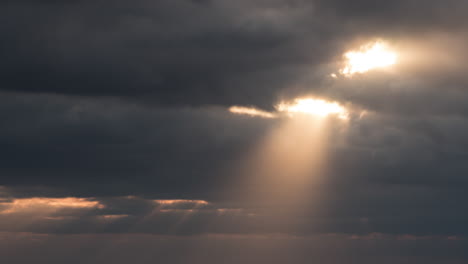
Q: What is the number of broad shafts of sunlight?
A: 1